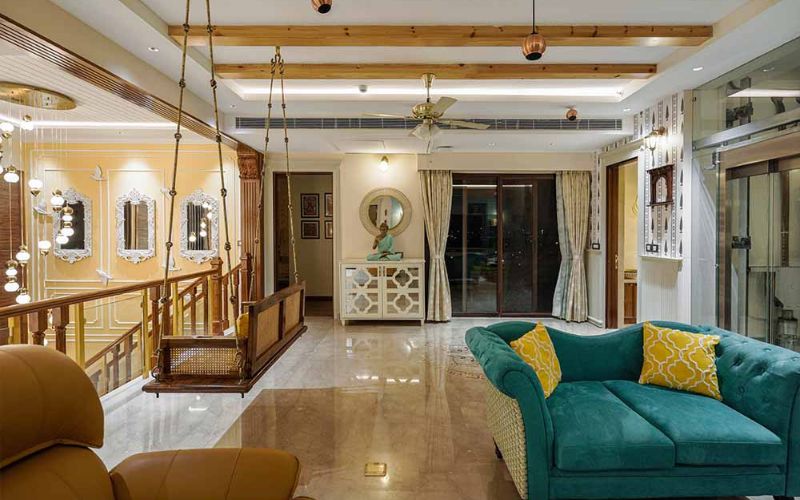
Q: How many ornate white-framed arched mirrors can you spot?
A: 3